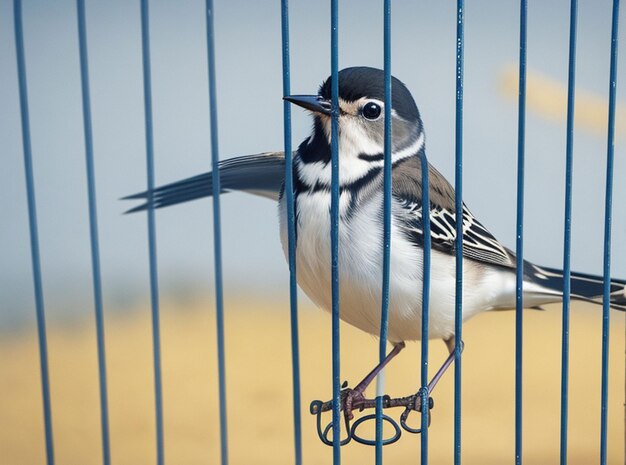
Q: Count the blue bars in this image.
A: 12